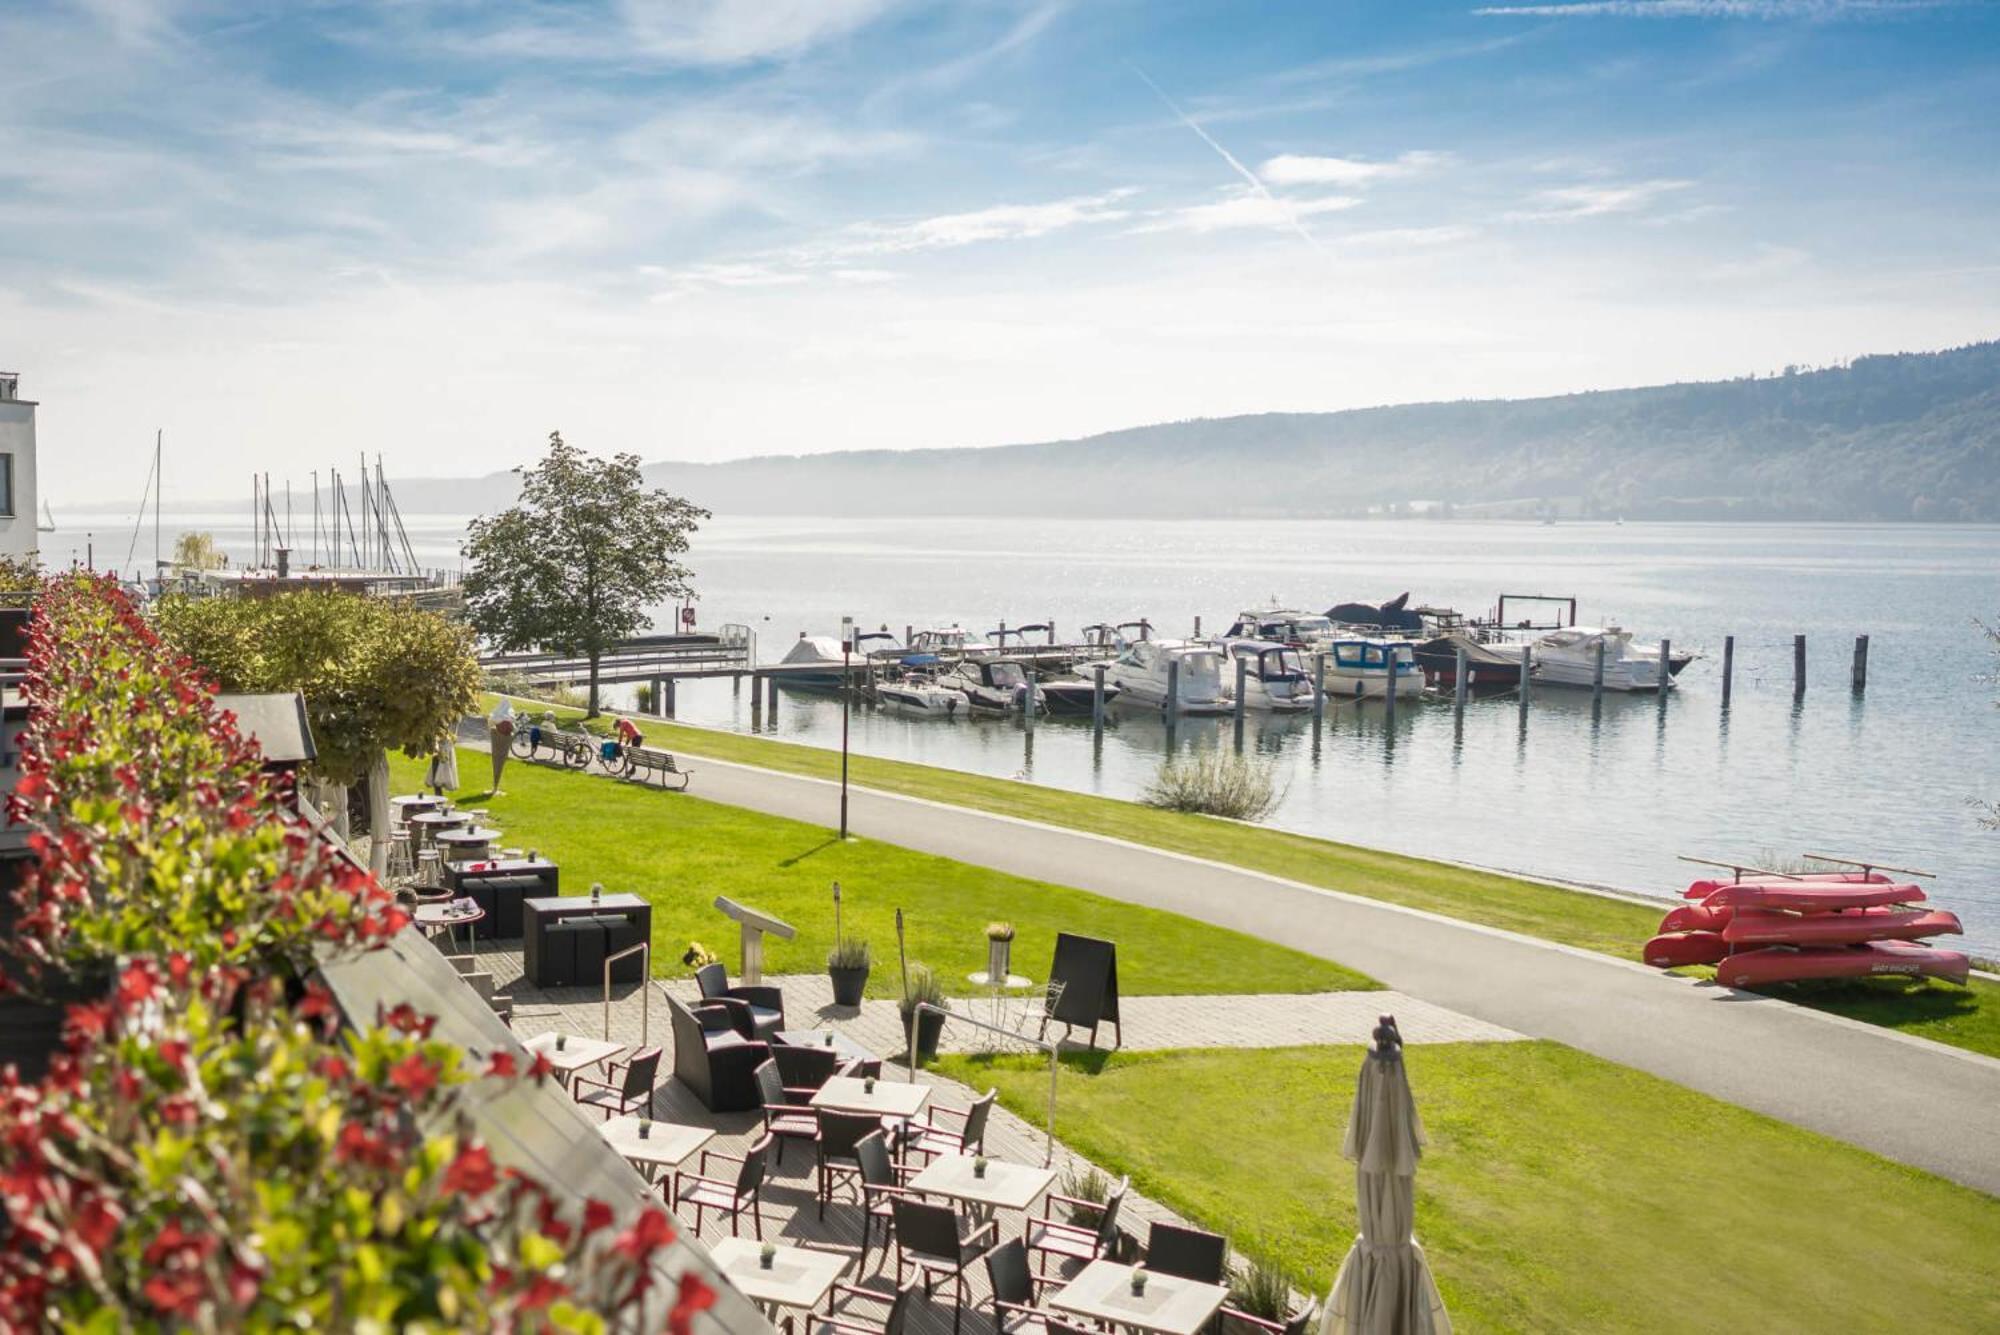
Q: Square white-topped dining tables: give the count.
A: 6